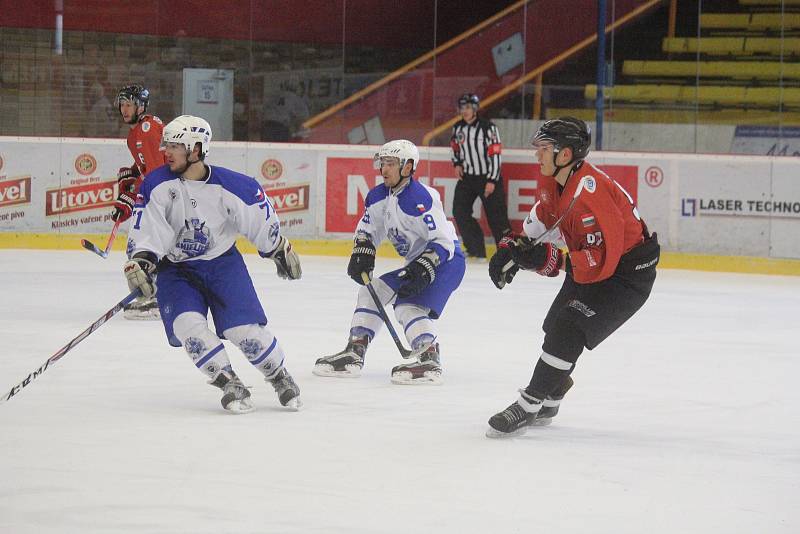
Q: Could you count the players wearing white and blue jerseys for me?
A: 2